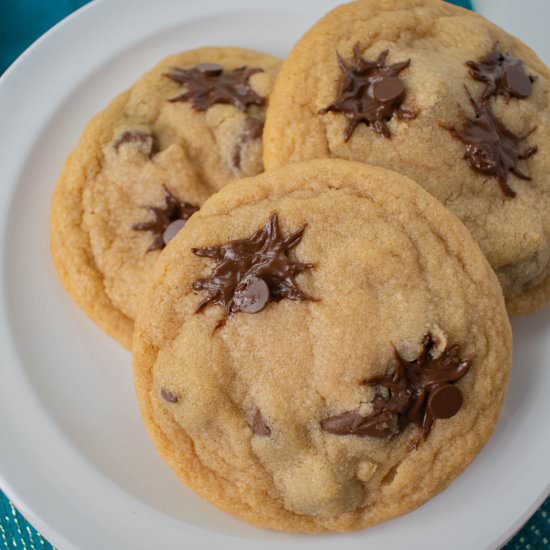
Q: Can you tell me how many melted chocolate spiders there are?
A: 7